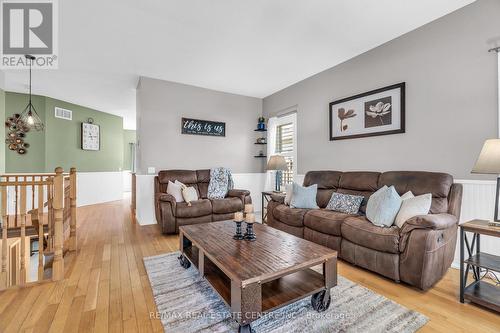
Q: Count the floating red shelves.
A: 0